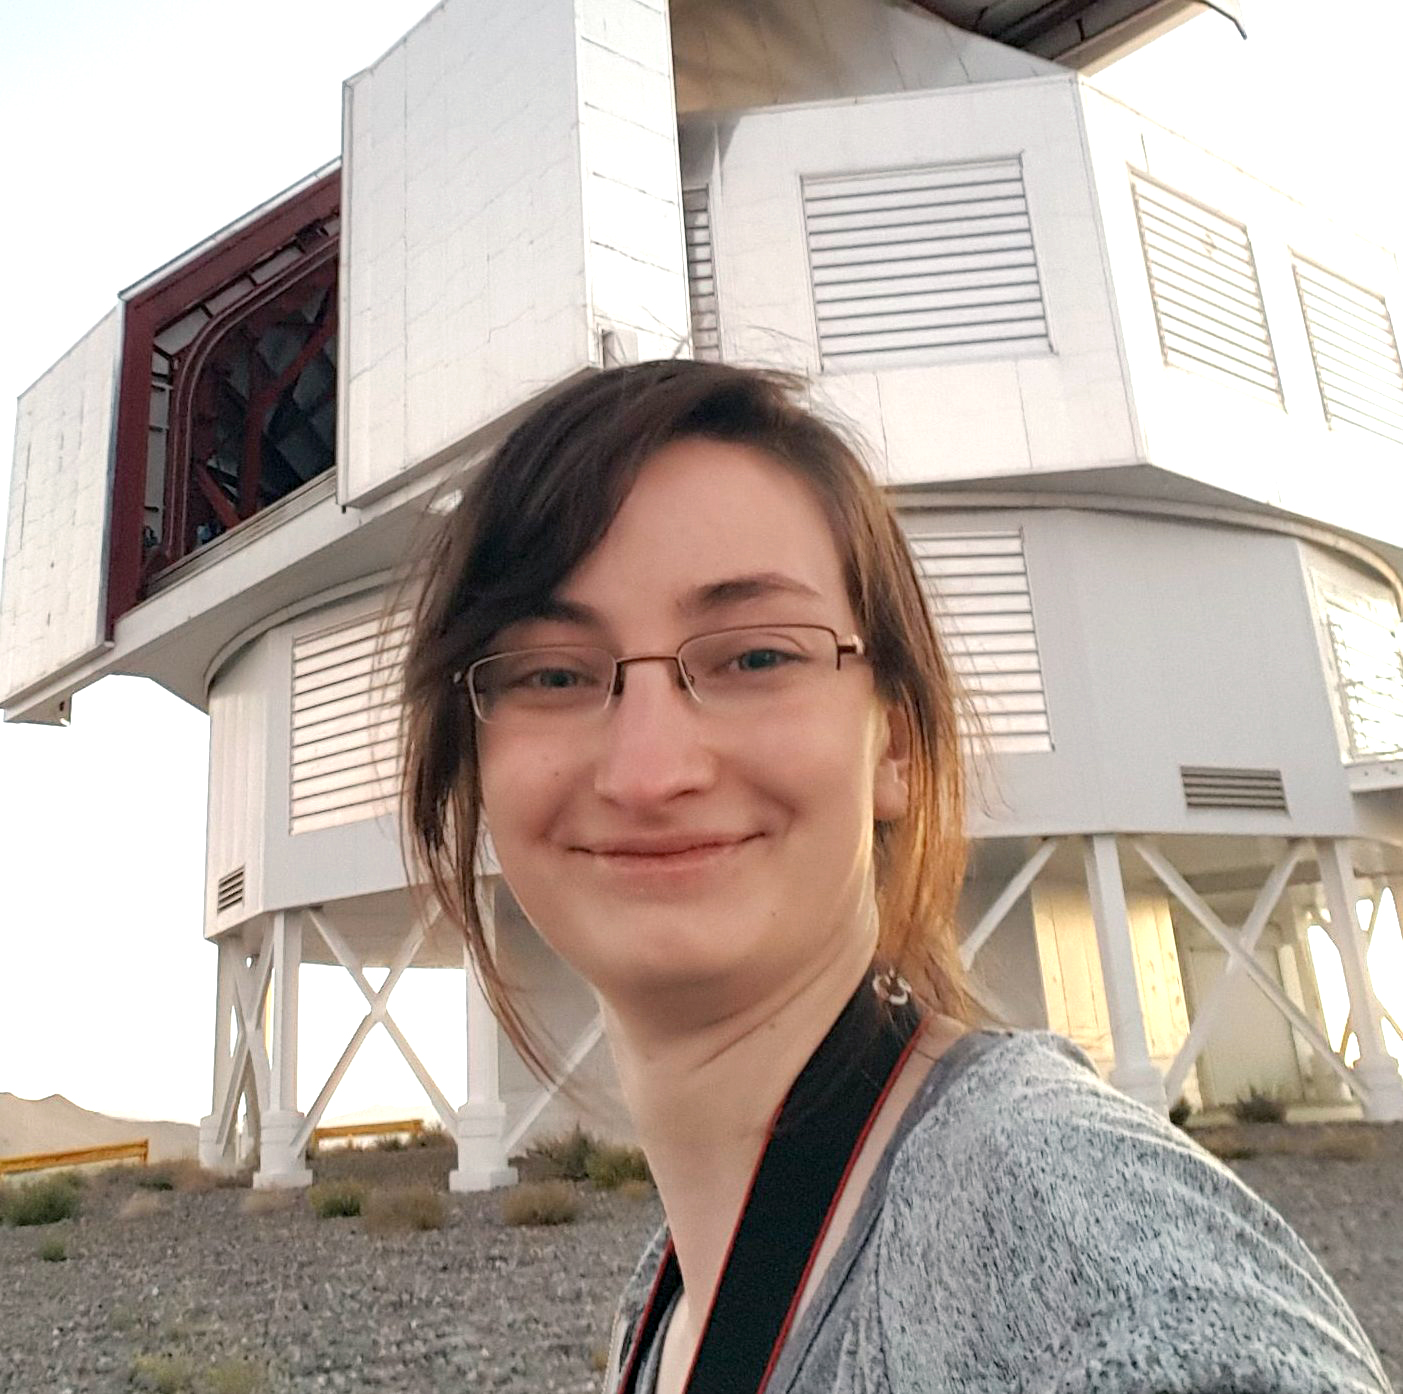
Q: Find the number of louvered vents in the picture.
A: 9